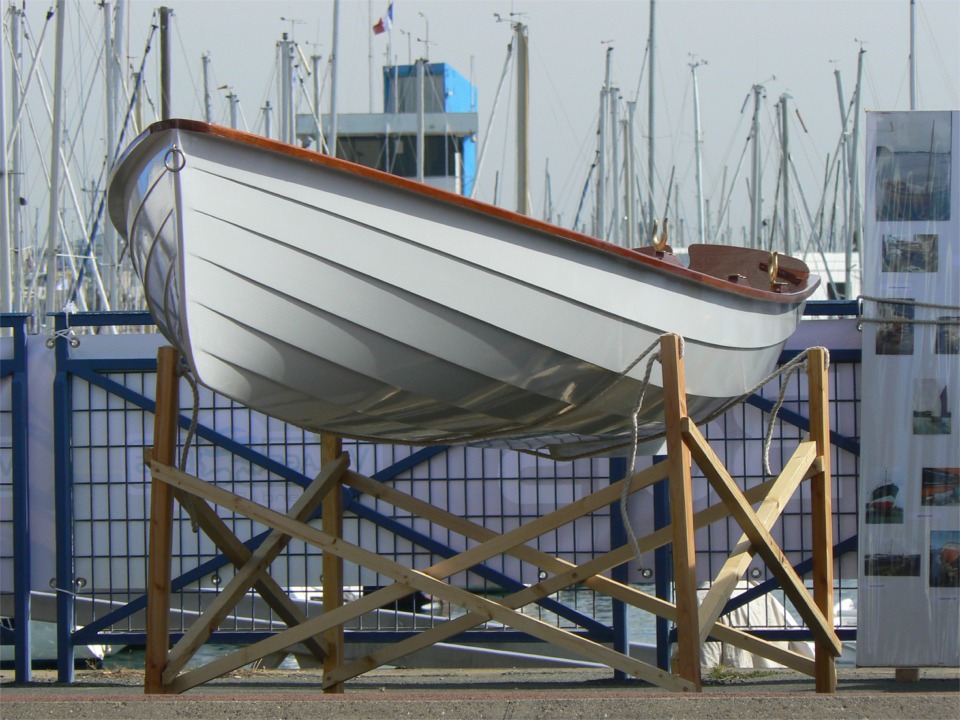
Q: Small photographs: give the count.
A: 9